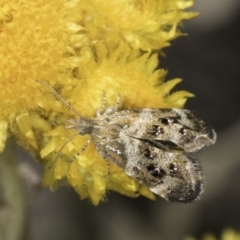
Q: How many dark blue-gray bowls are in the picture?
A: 0